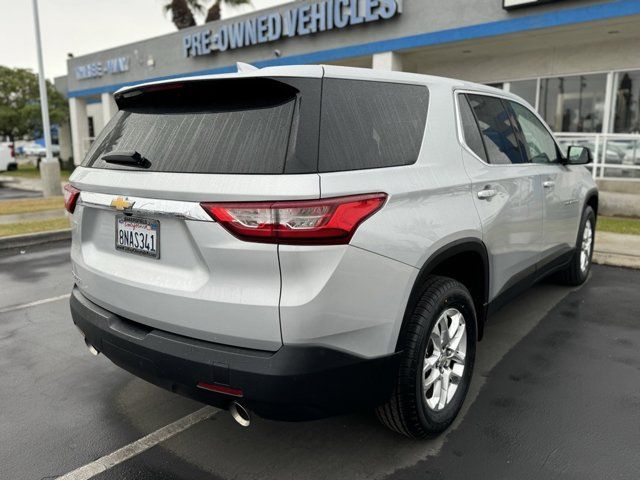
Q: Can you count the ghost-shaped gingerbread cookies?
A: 0